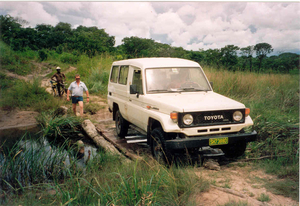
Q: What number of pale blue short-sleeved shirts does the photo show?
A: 1